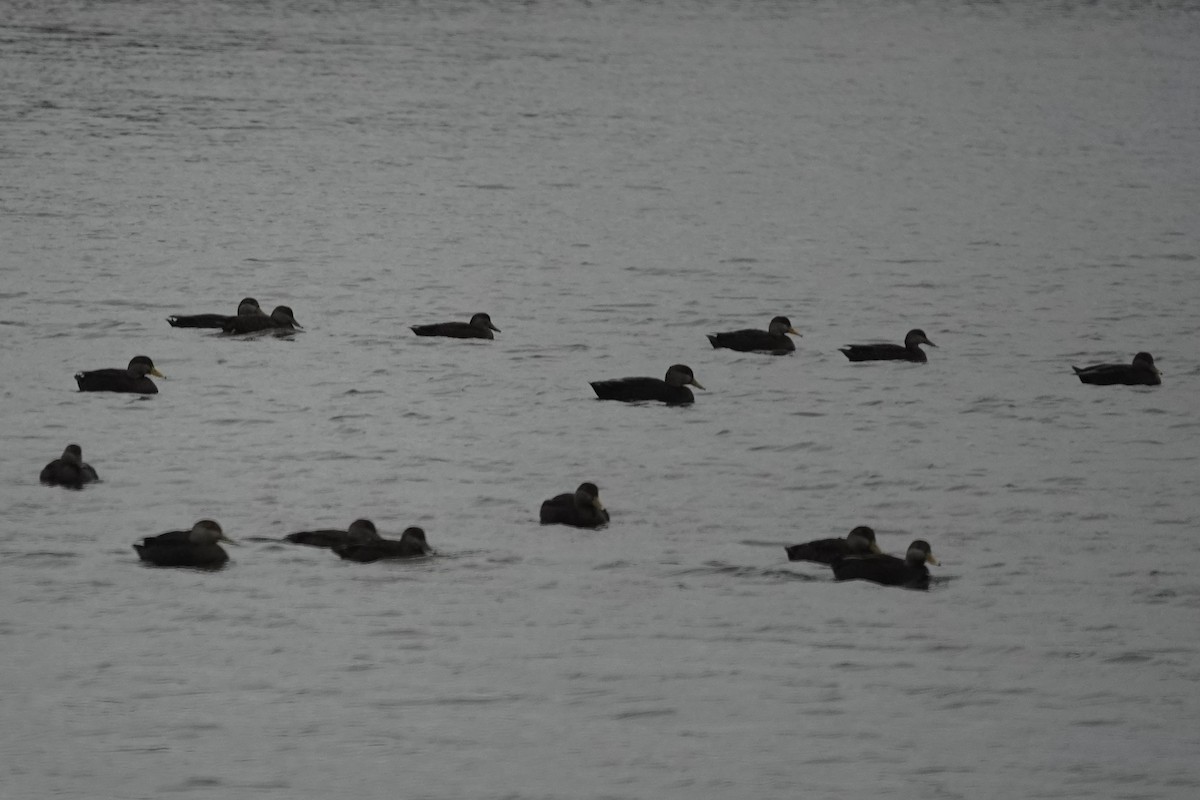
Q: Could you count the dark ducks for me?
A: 15